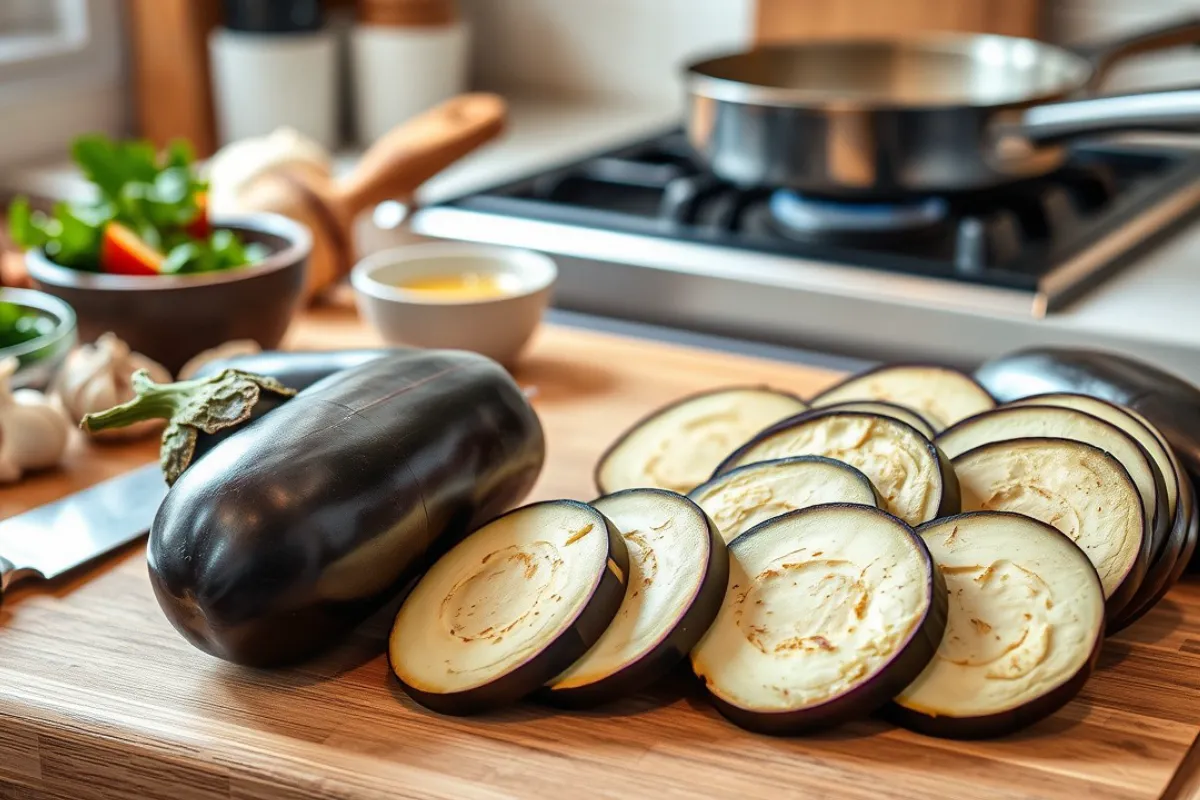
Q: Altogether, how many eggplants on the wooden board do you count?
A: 3